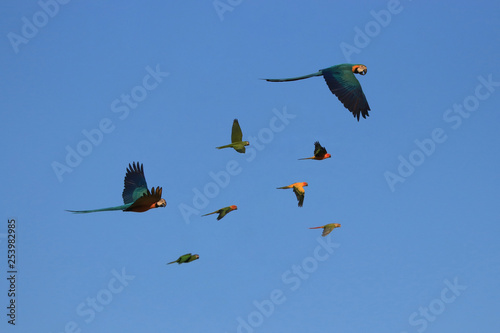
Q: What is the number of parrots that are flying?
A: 8